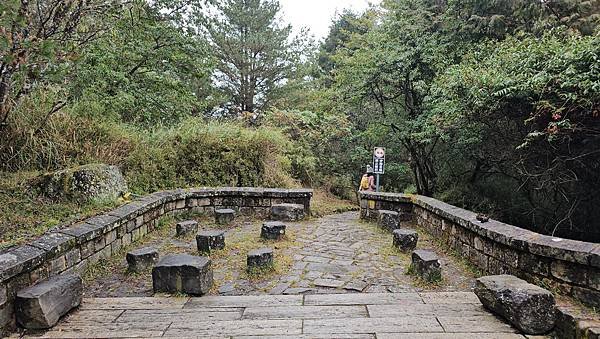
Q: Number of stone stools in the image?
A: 13